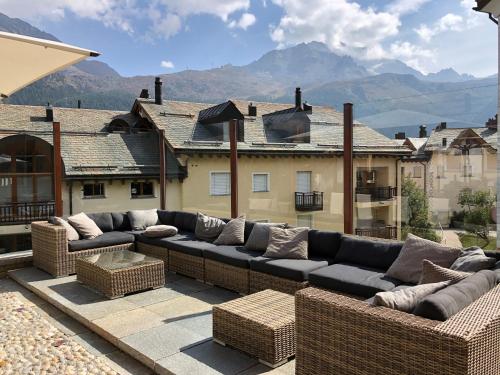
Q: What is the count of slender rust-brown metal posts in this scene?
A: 4